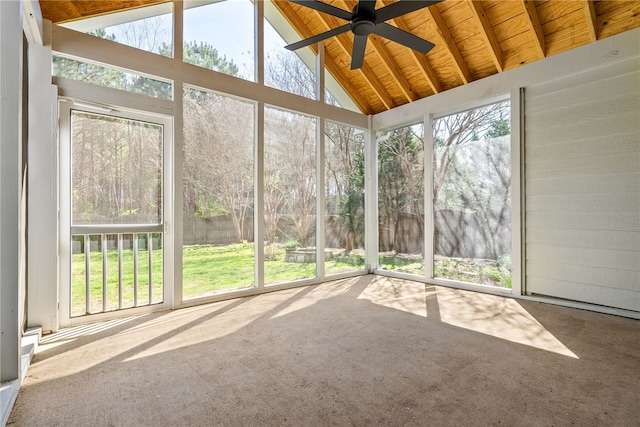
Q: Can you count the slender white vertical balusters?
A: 5